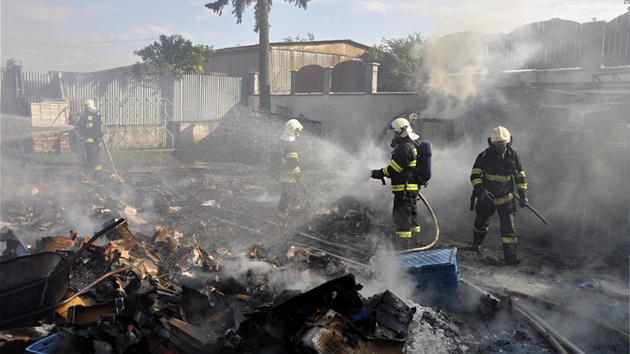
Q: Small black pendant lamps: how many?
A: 0